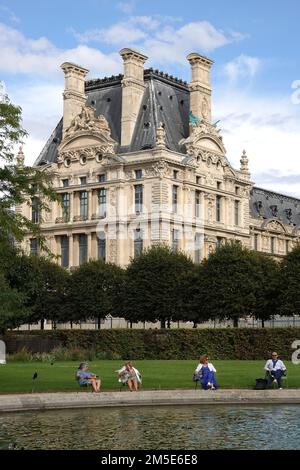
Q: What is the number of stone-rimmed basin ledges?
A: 1